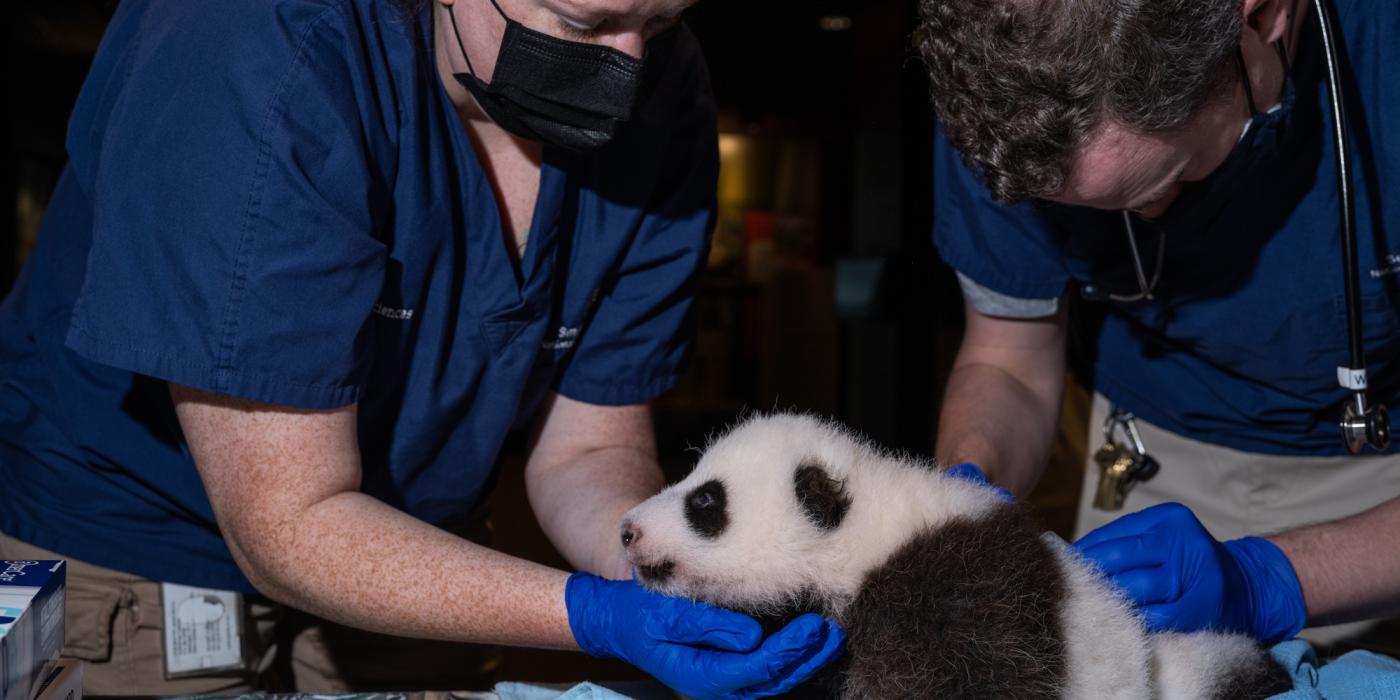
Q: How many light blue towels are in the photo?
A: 2